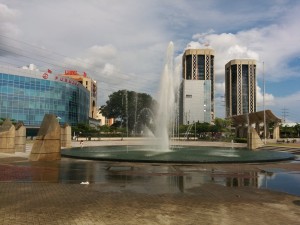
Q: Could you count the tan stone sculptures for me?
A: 5